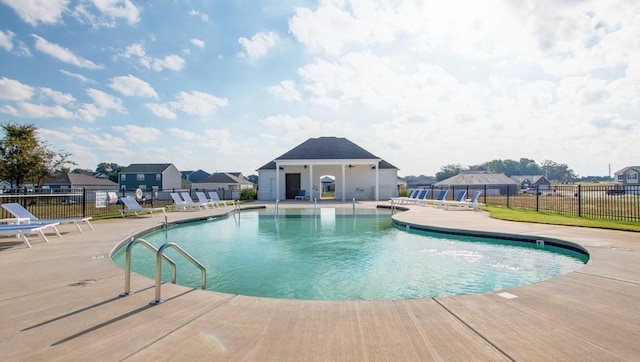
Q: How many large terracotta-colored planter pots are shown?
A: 0